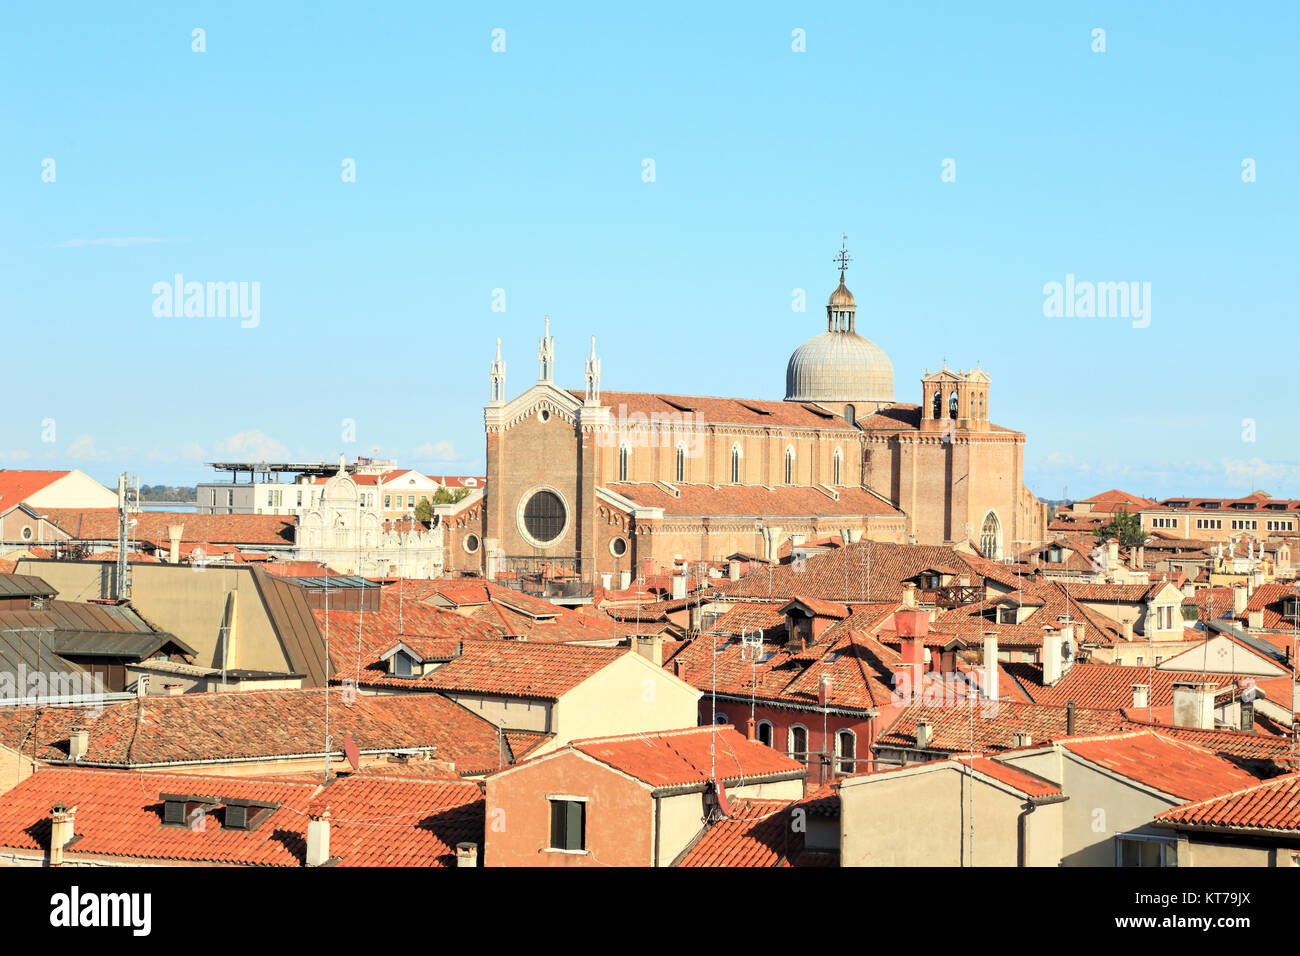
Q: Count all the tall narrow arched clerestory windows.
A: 5